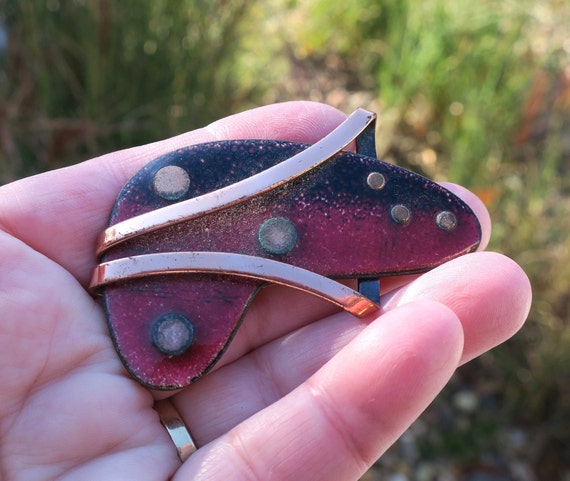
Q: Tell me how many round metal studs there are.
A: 6